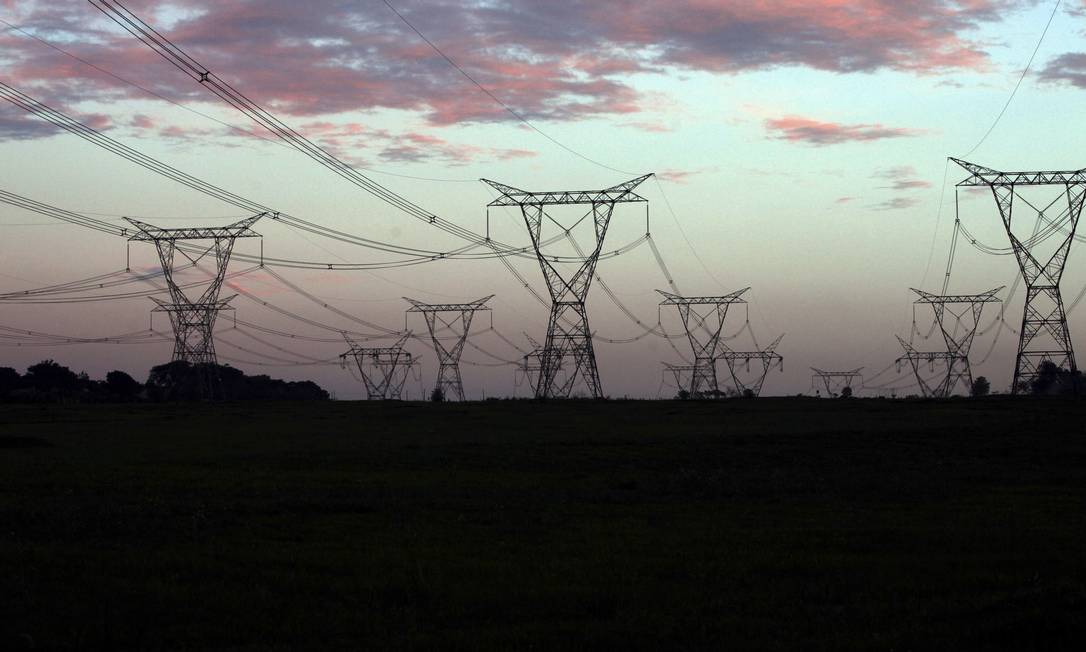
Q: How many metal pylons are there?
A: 15